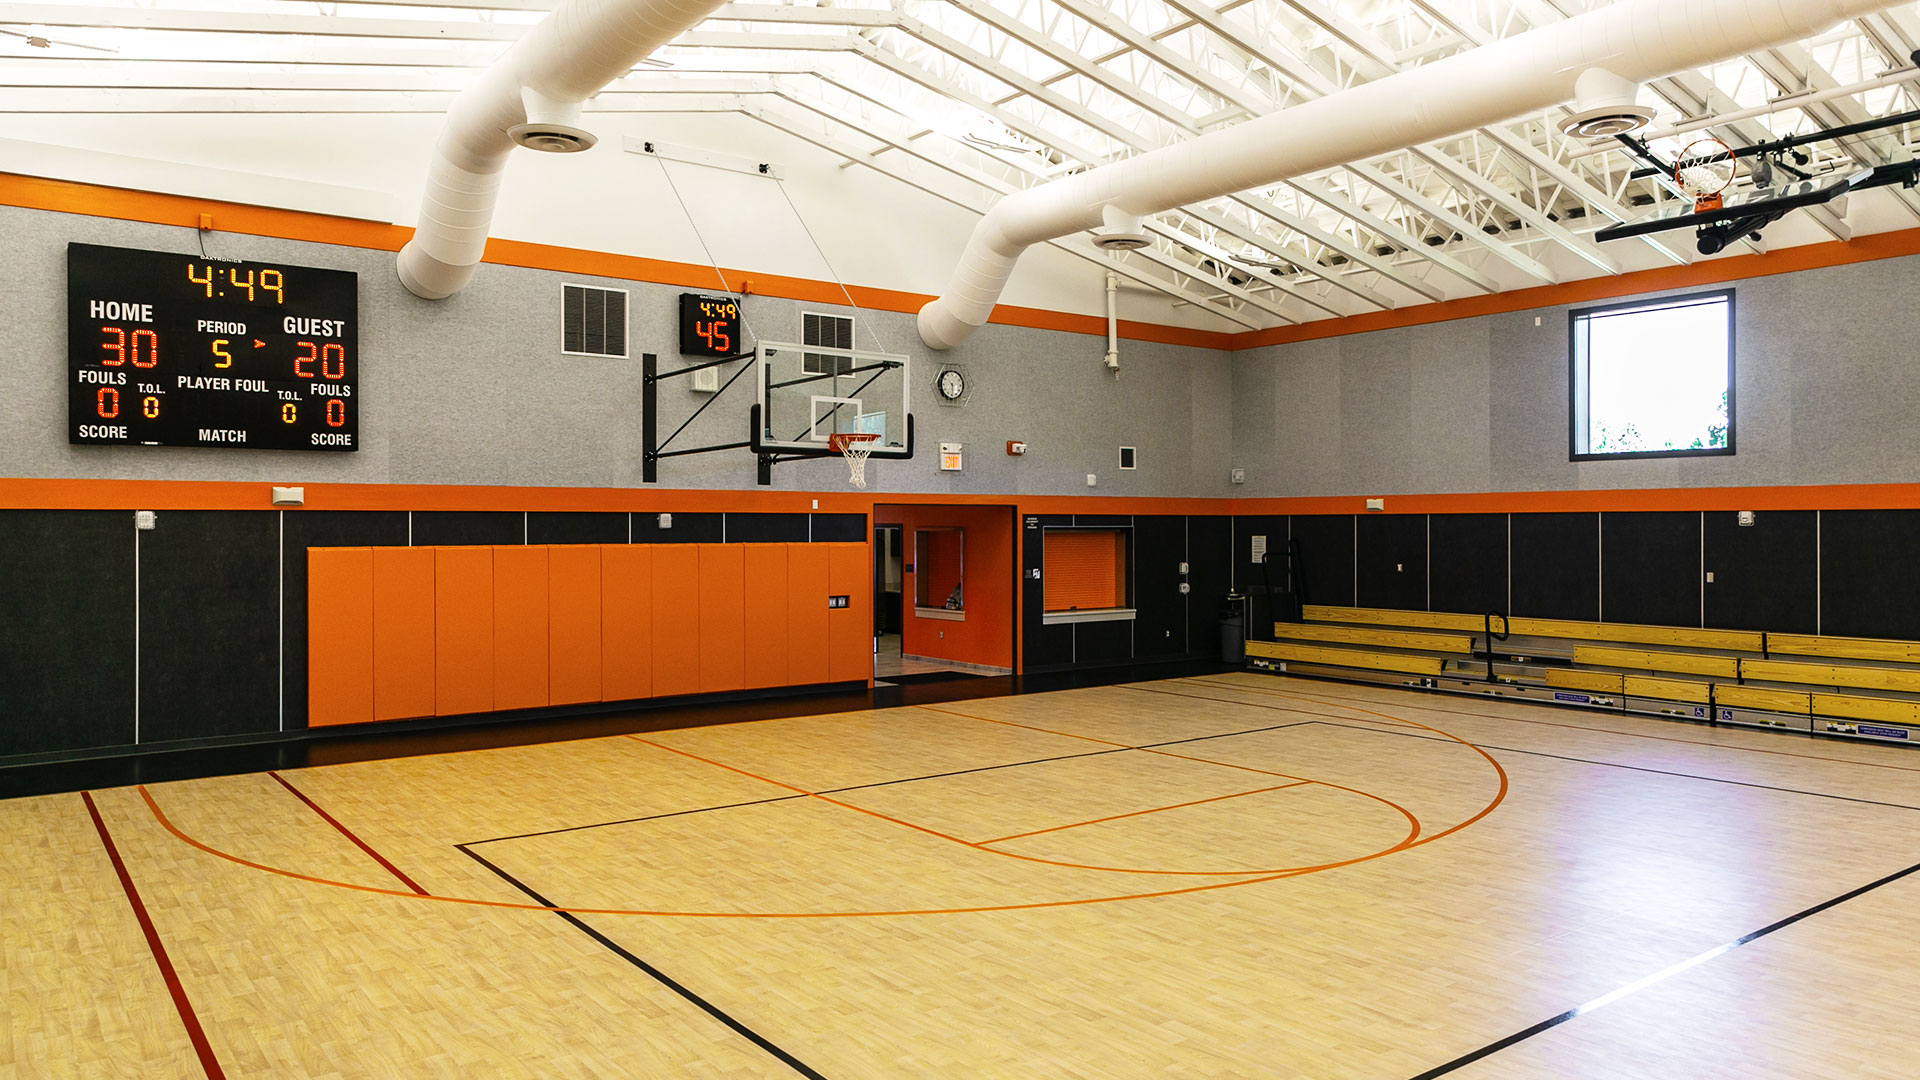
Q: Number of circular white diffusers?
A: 3